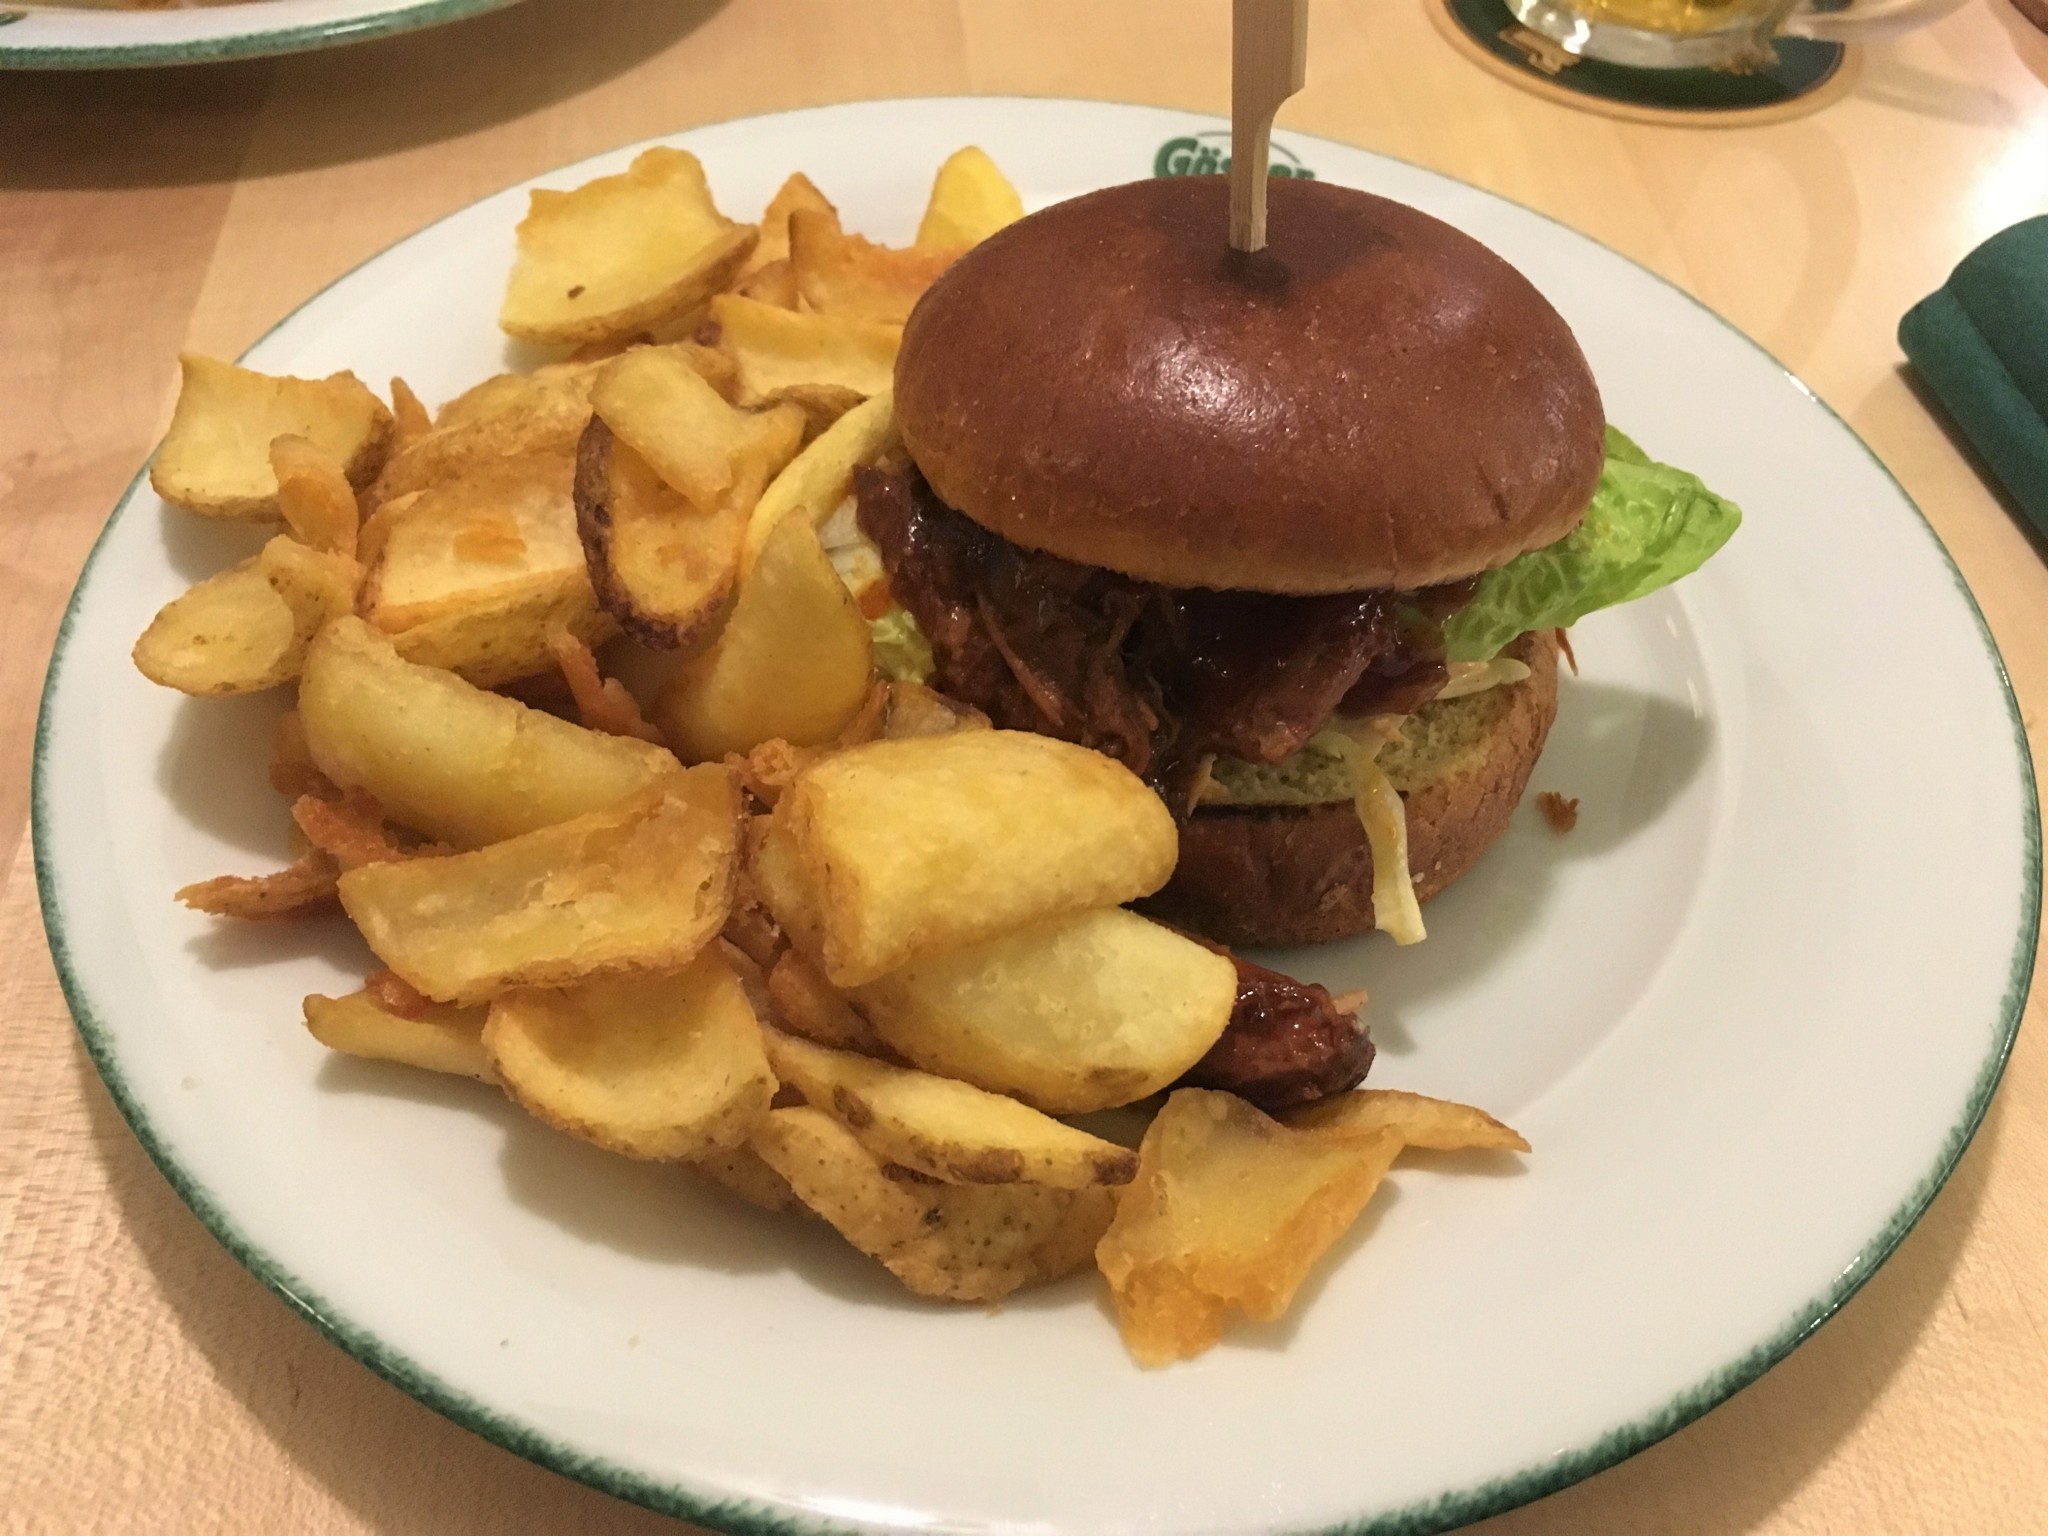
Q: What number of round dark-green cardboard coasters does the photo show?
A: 1